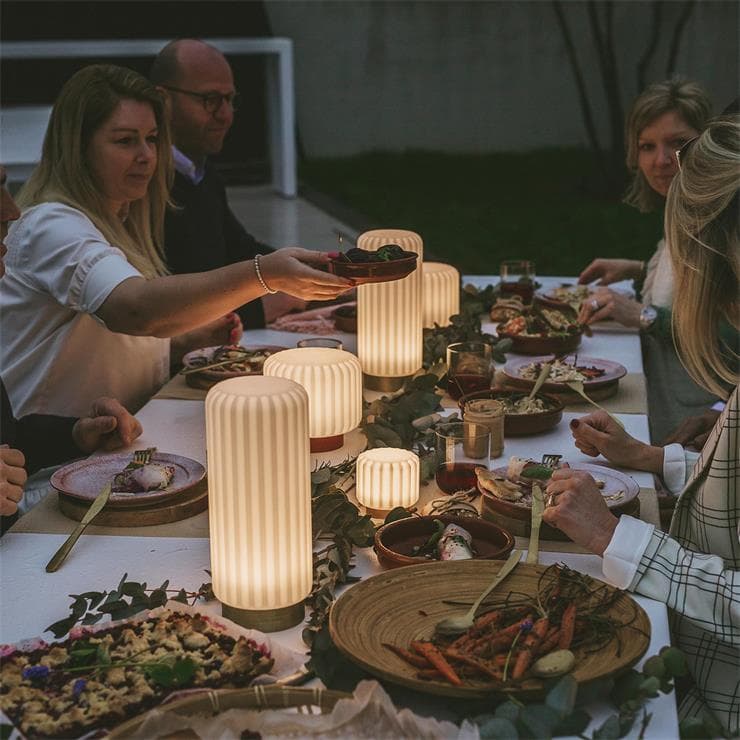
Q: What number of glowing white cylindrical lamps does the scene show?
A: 5